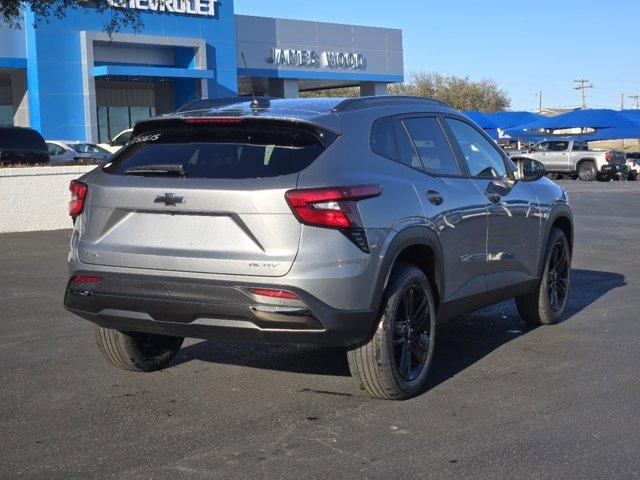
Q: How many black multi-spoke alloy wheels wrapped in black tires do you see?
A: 2